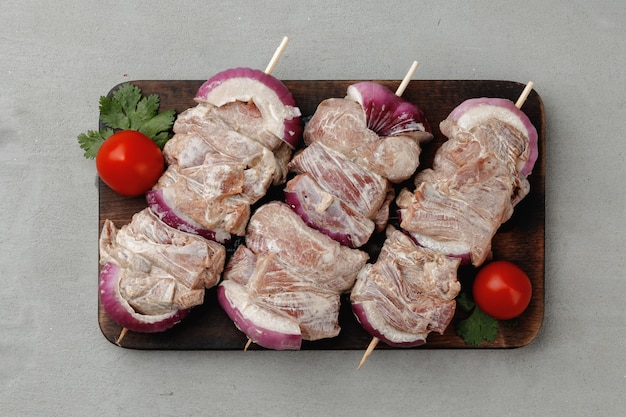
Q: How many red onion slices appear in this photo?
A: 9